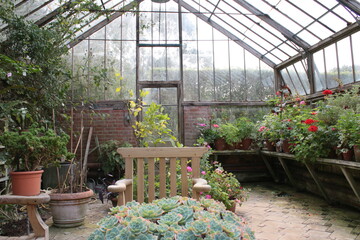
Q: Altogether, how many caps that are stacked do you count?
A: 0